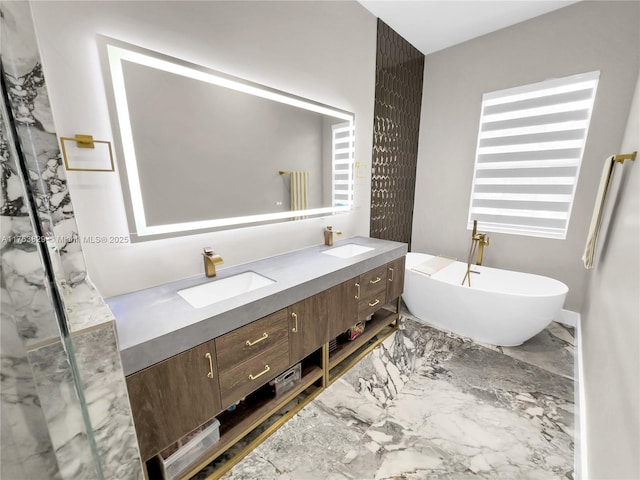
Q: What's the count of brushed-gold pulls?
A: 8